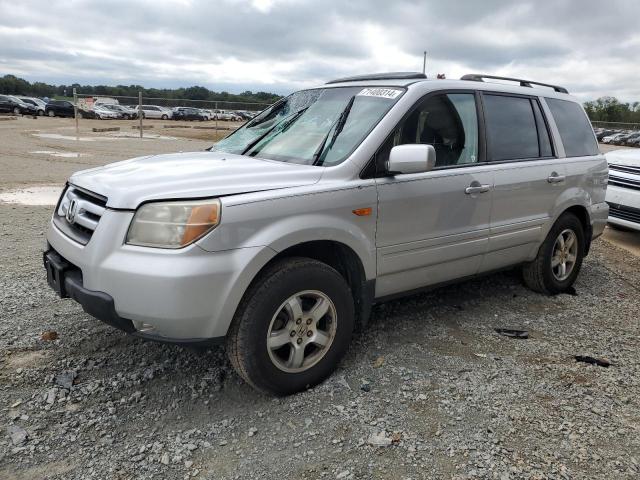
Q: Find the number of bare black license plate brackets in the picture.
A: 1